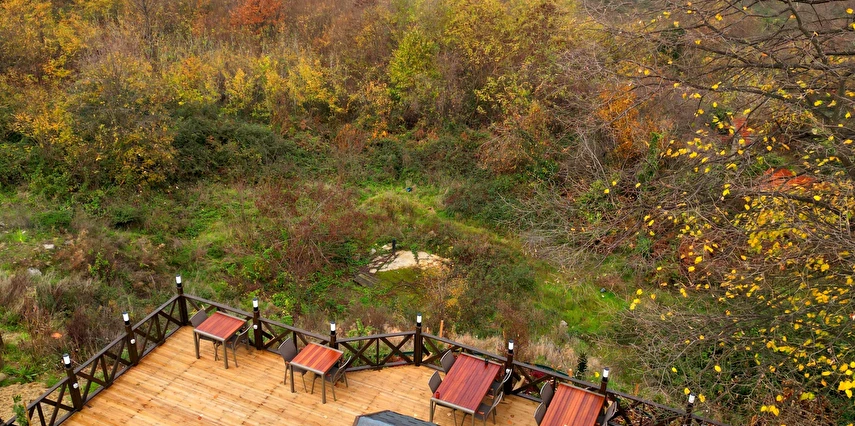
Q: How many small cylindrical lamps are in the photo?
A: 9